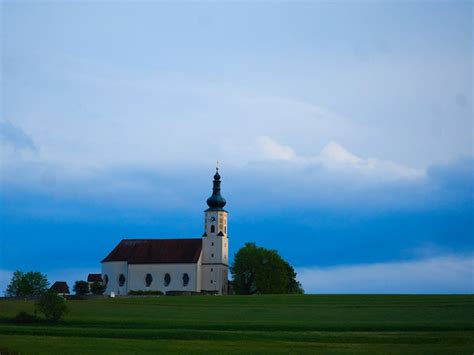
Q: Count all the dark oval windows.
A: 5